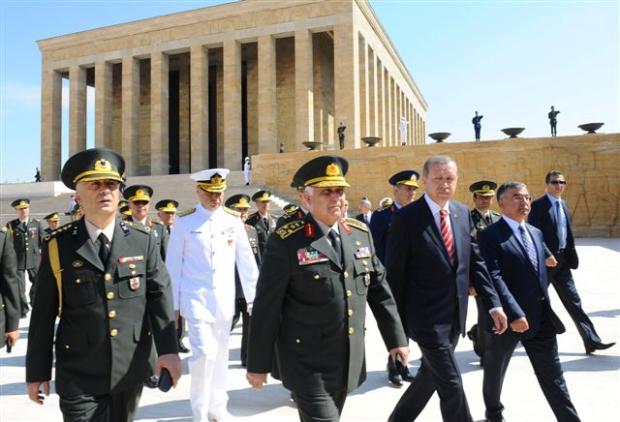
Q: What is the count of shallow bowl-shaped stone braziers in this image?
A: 5